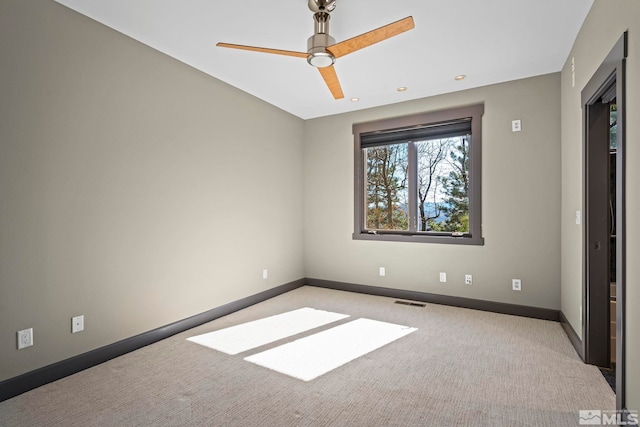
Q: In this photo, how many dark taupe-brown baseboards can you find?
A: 3